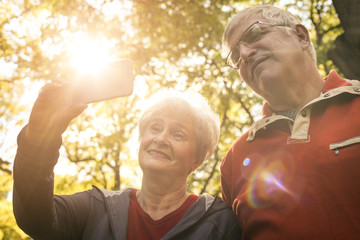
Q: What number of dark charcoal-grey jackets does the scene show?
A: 1